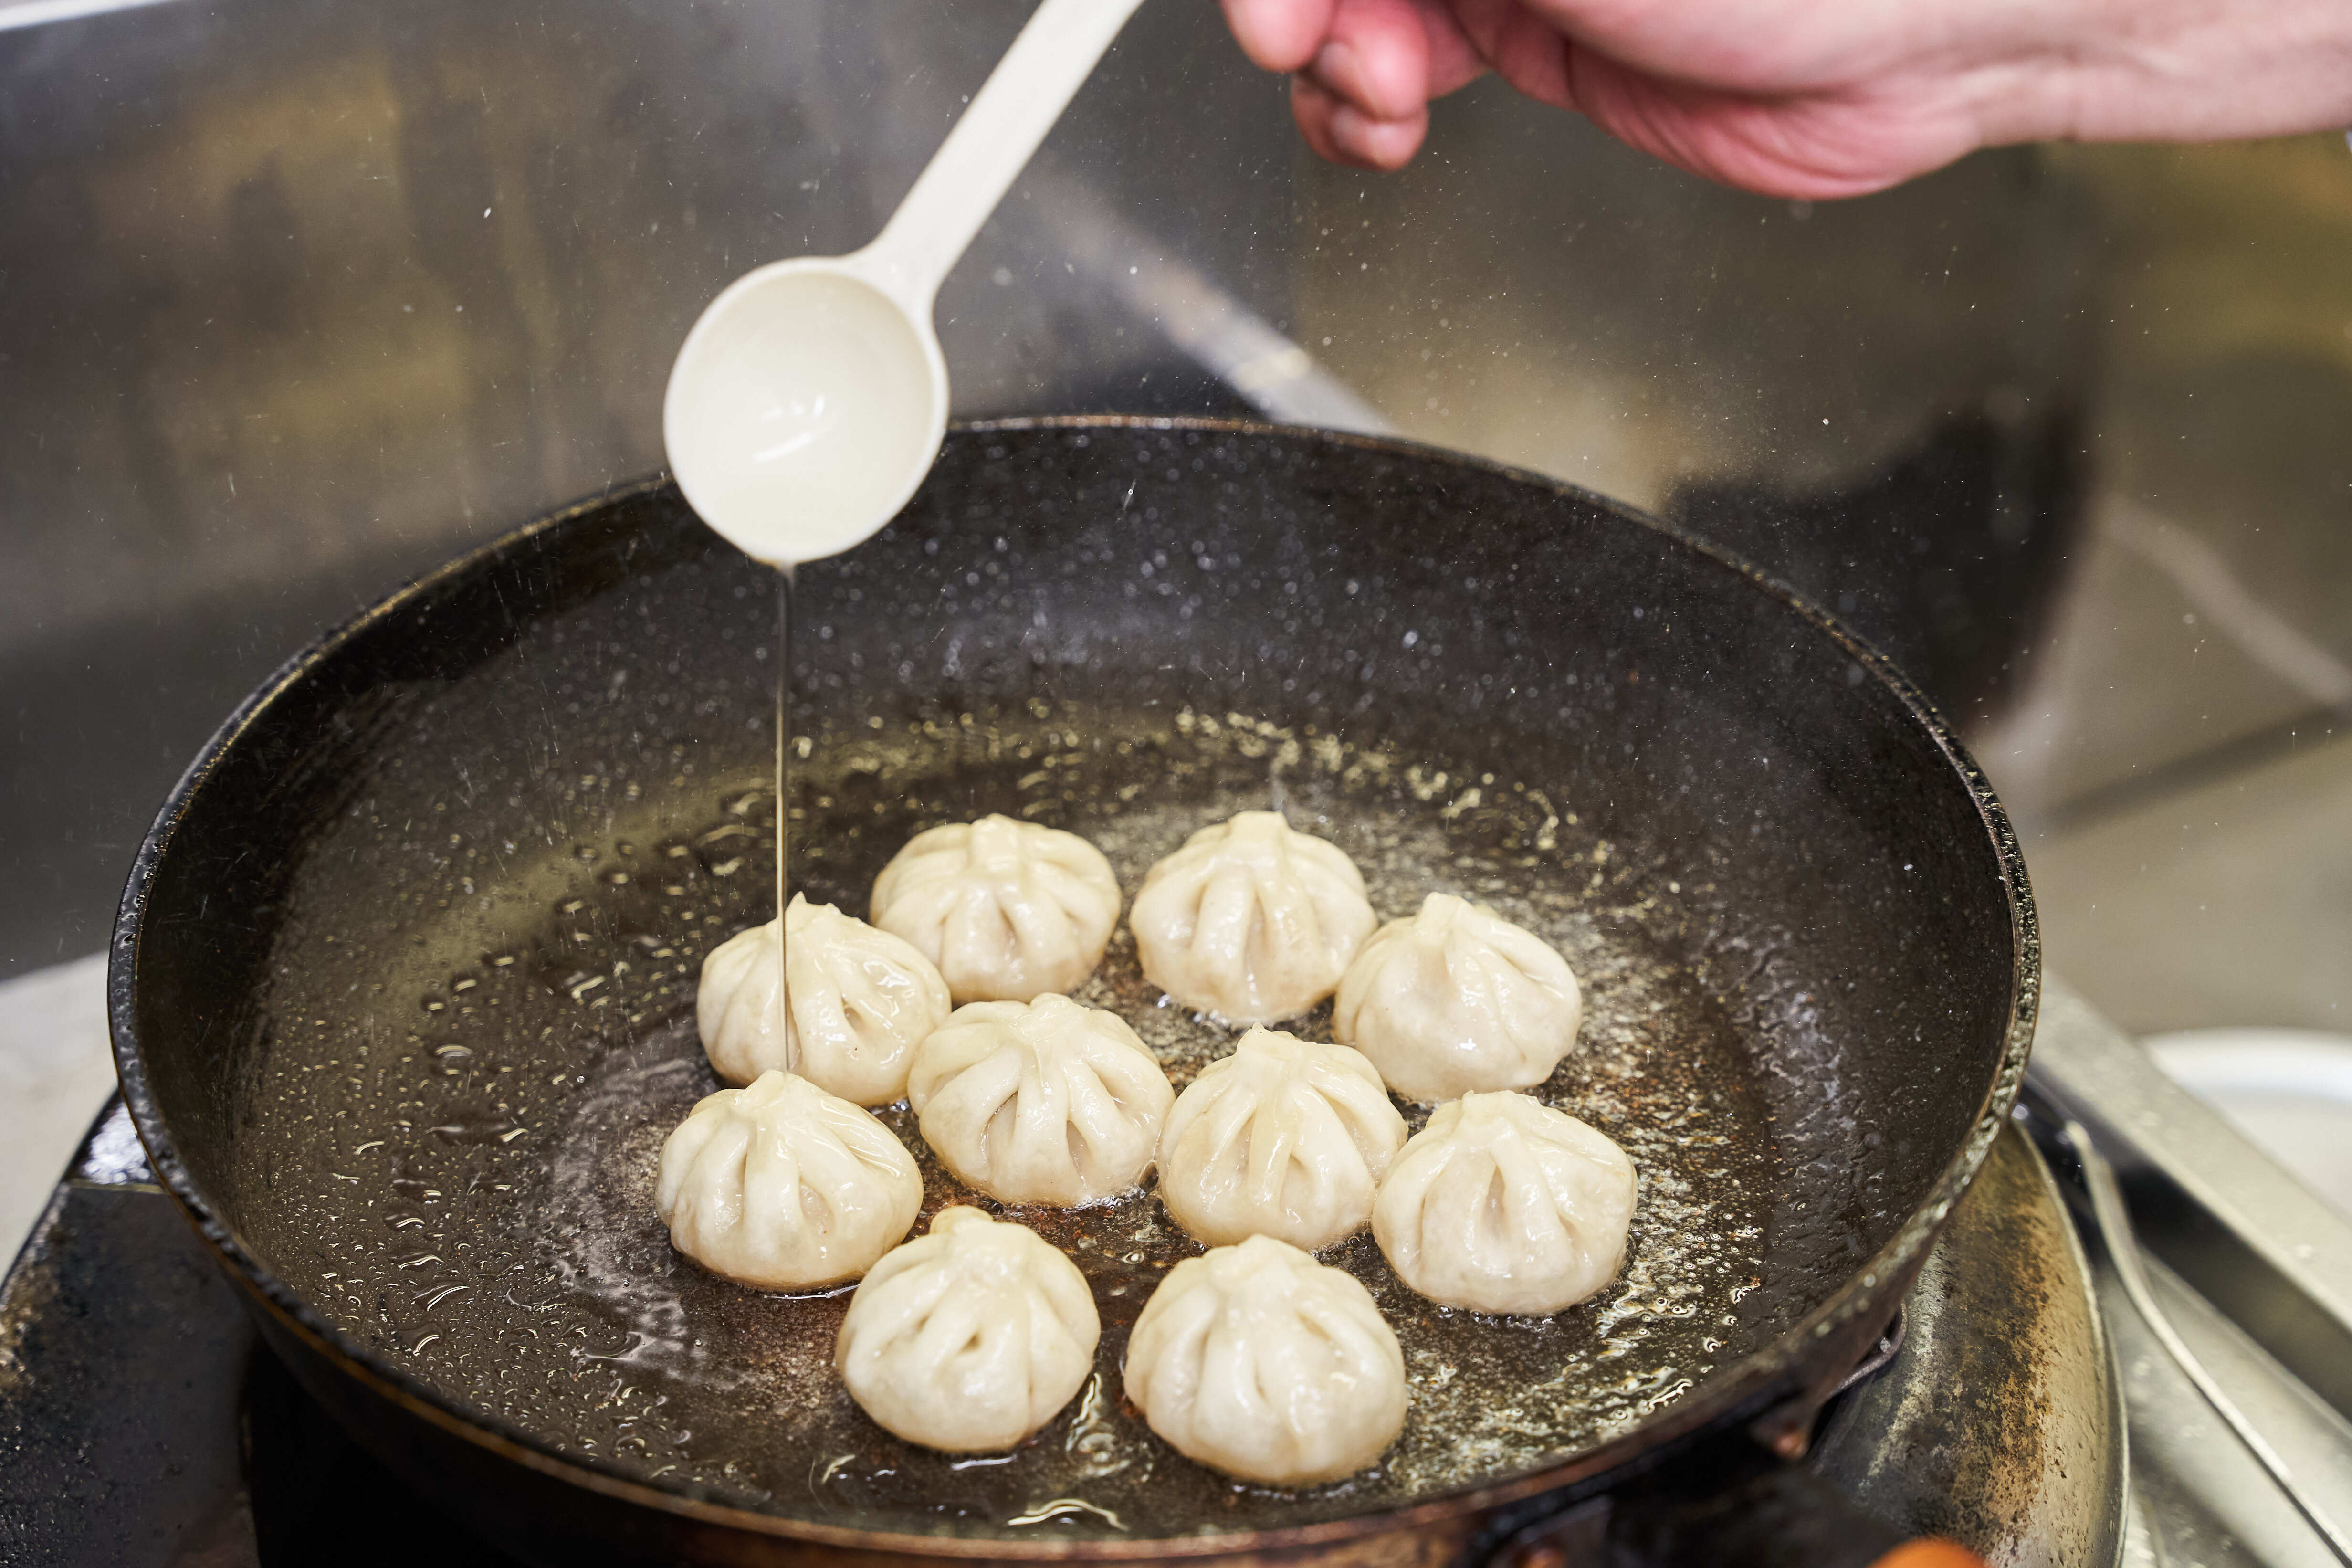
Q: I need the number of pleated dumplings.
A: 10